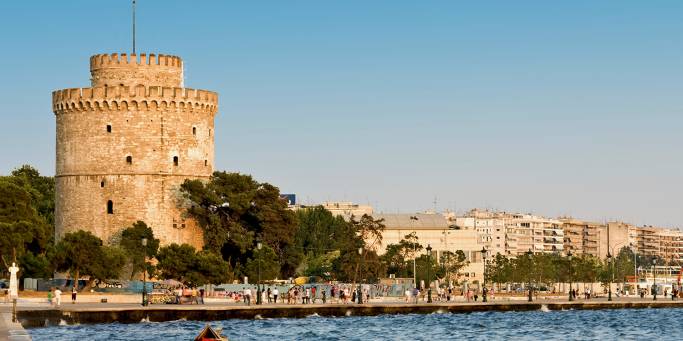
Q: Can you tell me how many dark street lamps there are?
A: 9